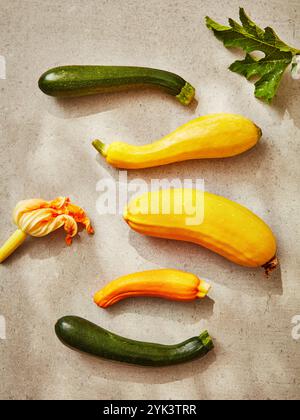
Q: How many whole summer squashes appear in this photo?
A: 5